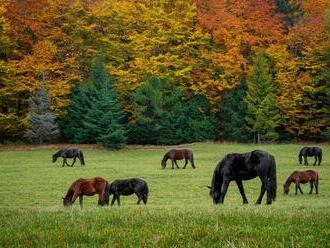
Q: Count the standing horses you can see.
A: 7